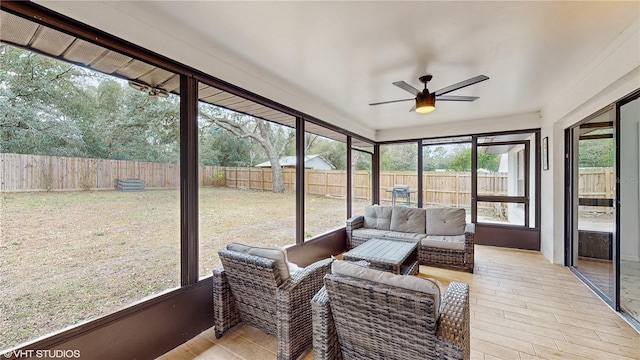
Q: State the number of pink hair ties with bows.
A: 0